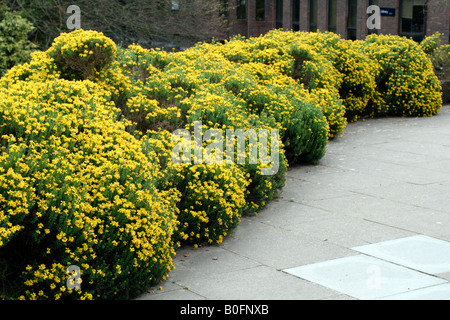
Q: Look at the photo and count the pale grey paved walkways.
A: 1